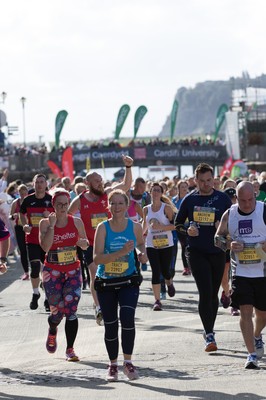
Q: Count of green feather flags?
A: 5